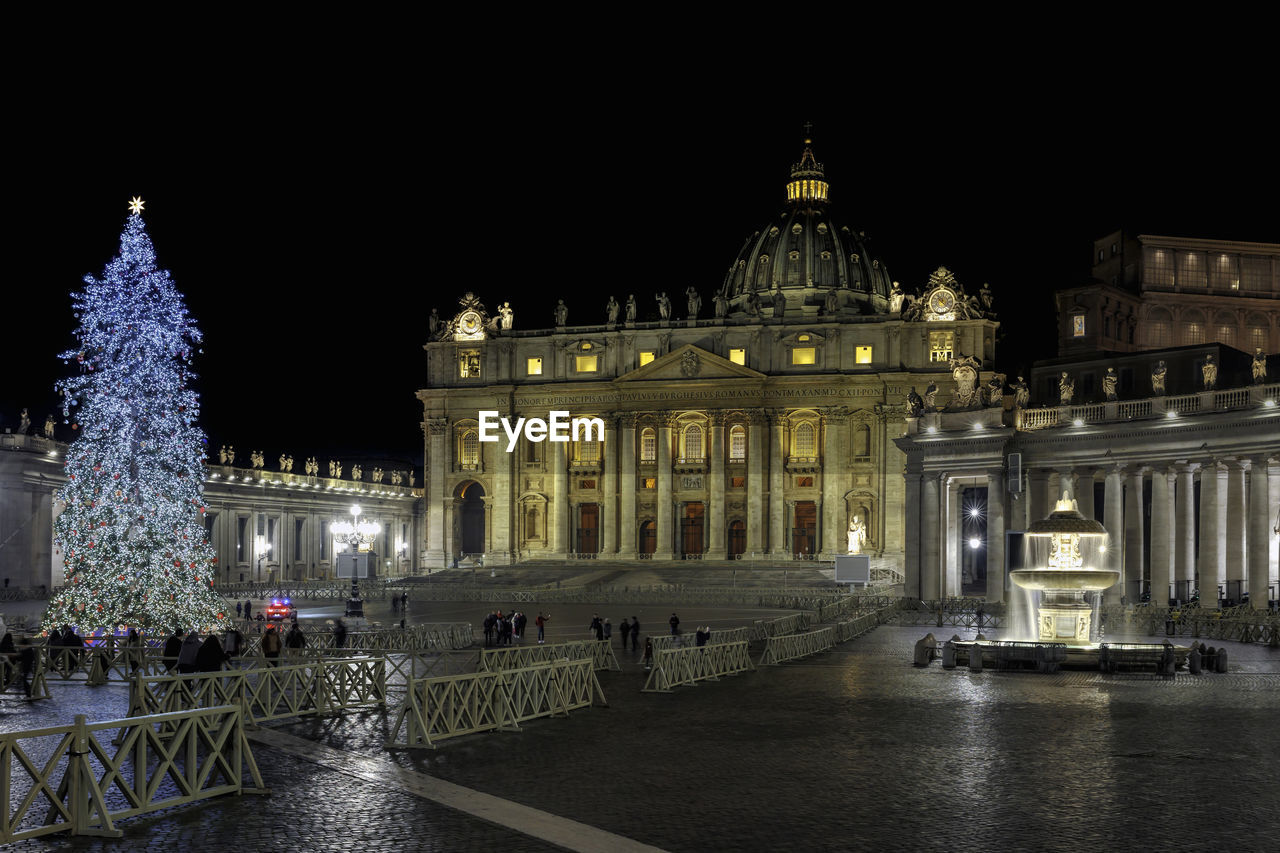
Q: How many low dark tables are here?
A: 0